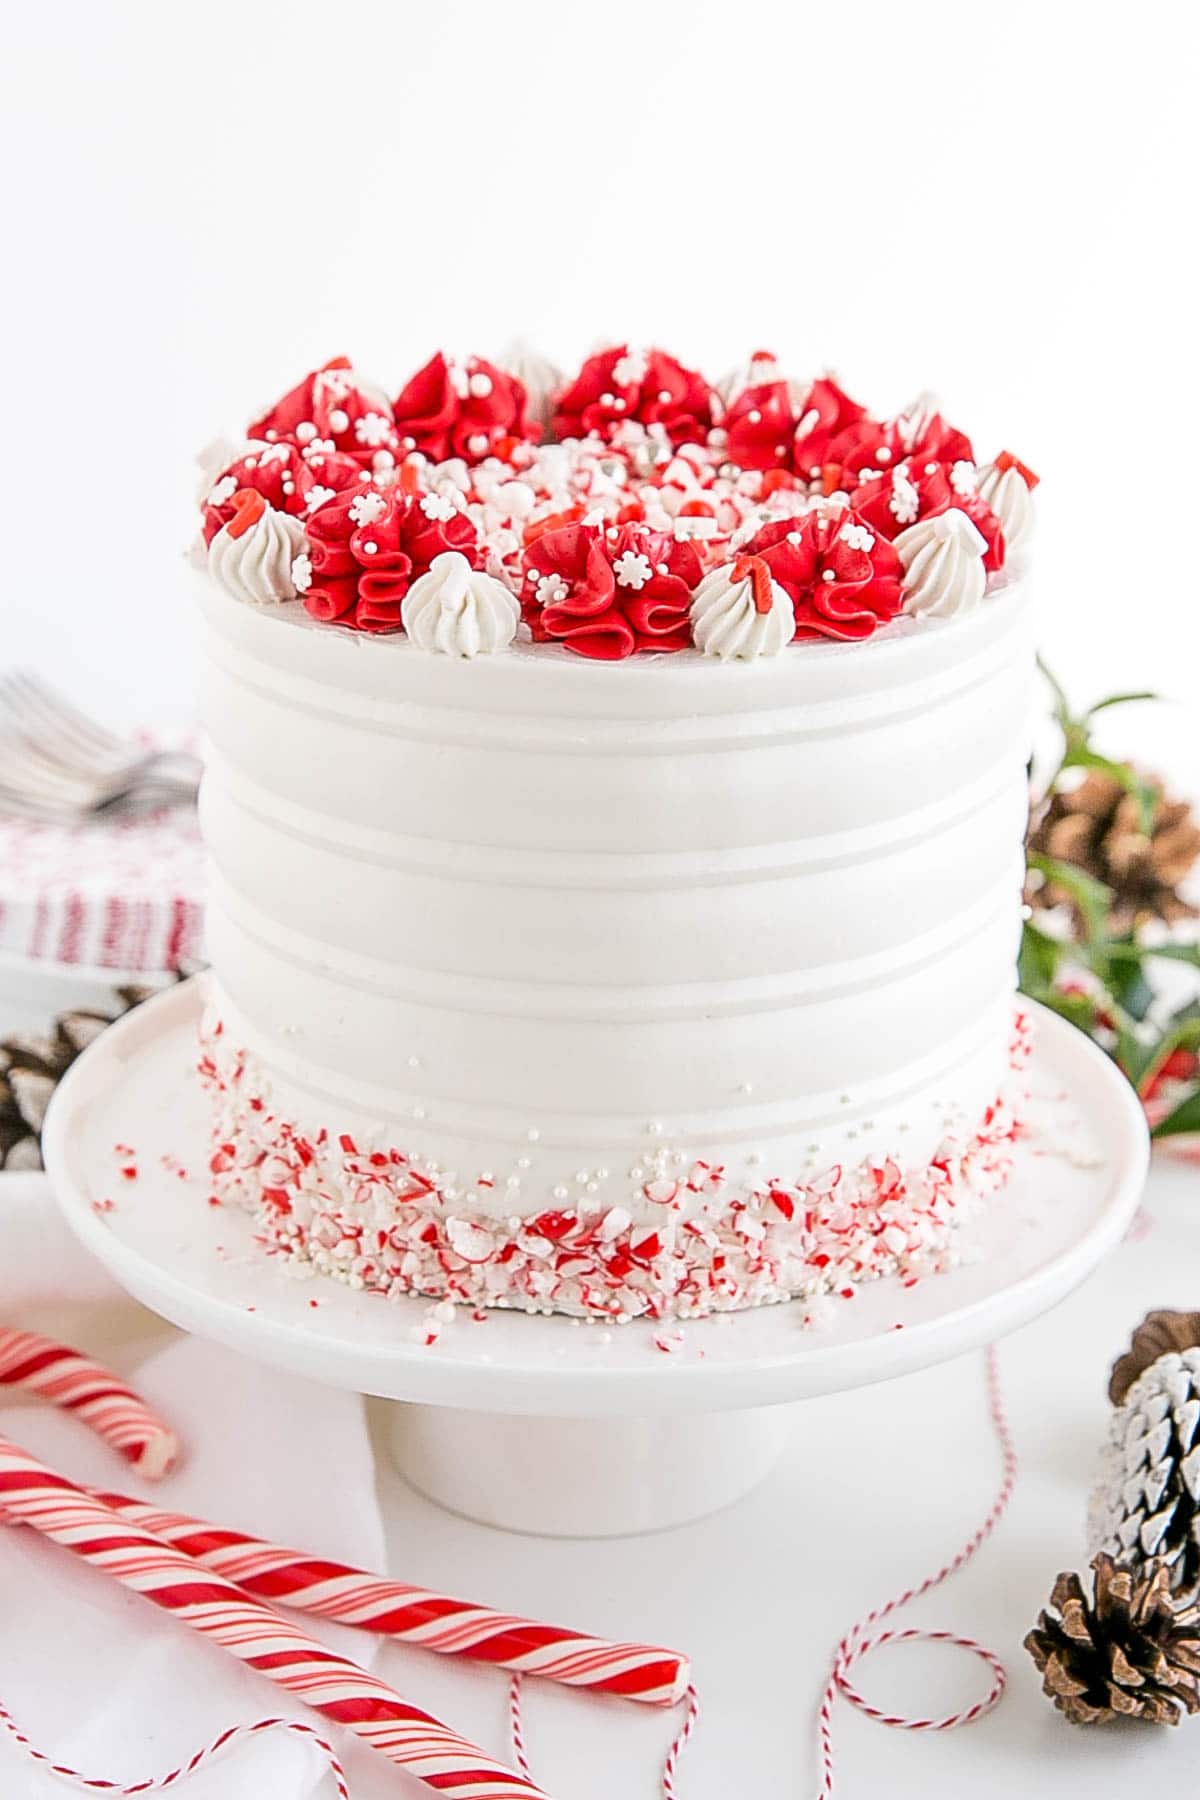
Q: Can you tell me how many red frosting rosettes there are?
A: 10